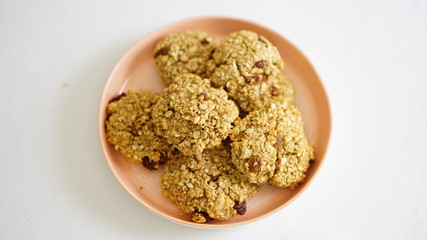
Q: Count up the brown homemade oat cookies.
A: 6